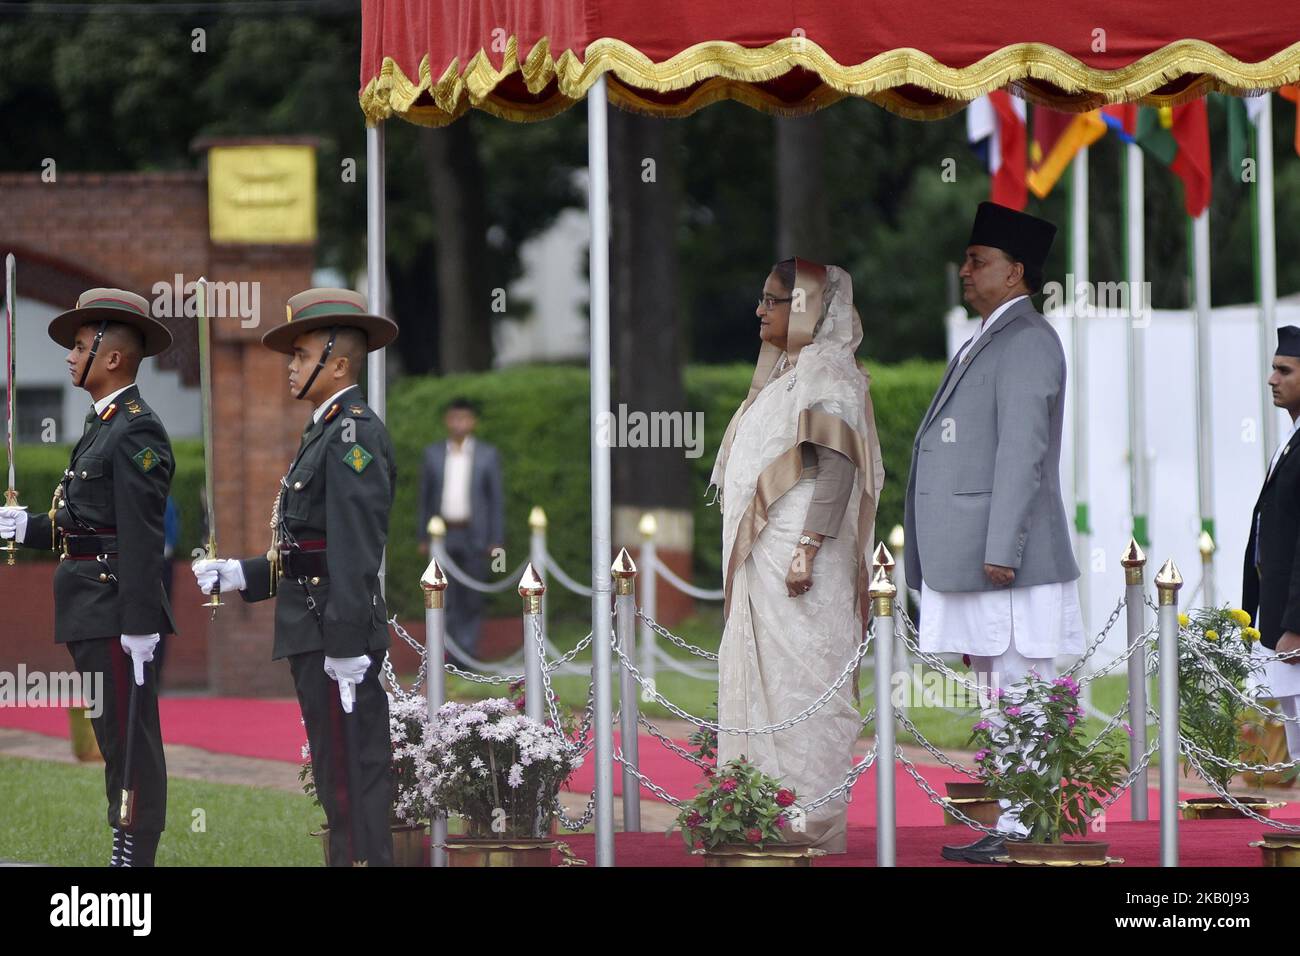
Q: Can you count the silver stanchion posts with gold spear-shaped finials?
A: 12